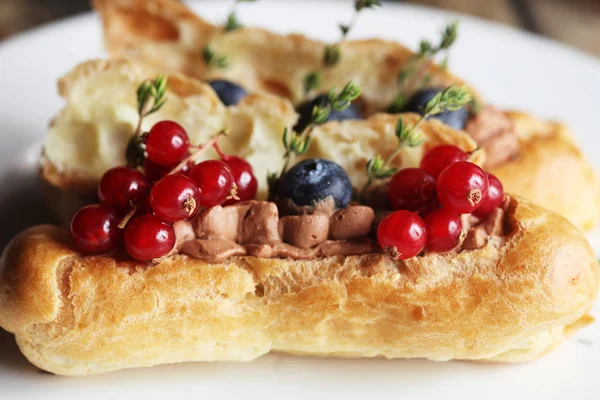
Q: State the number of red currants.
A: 14